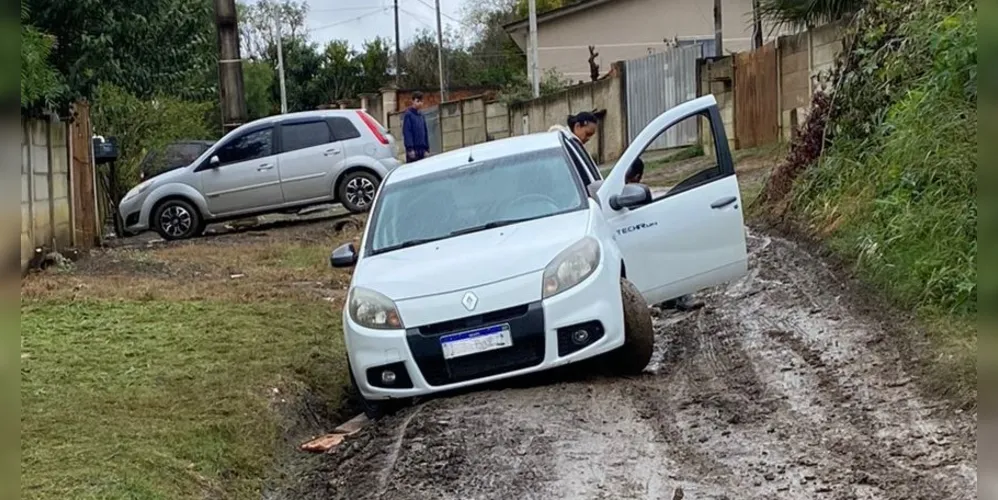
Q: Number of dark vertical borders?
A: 2